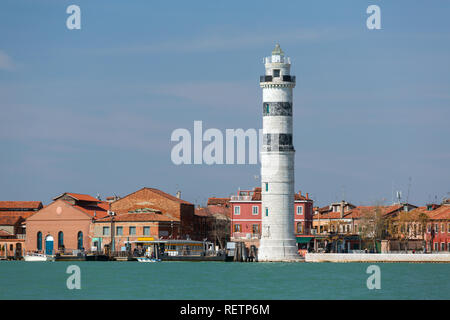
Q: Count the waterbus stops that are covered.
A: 1